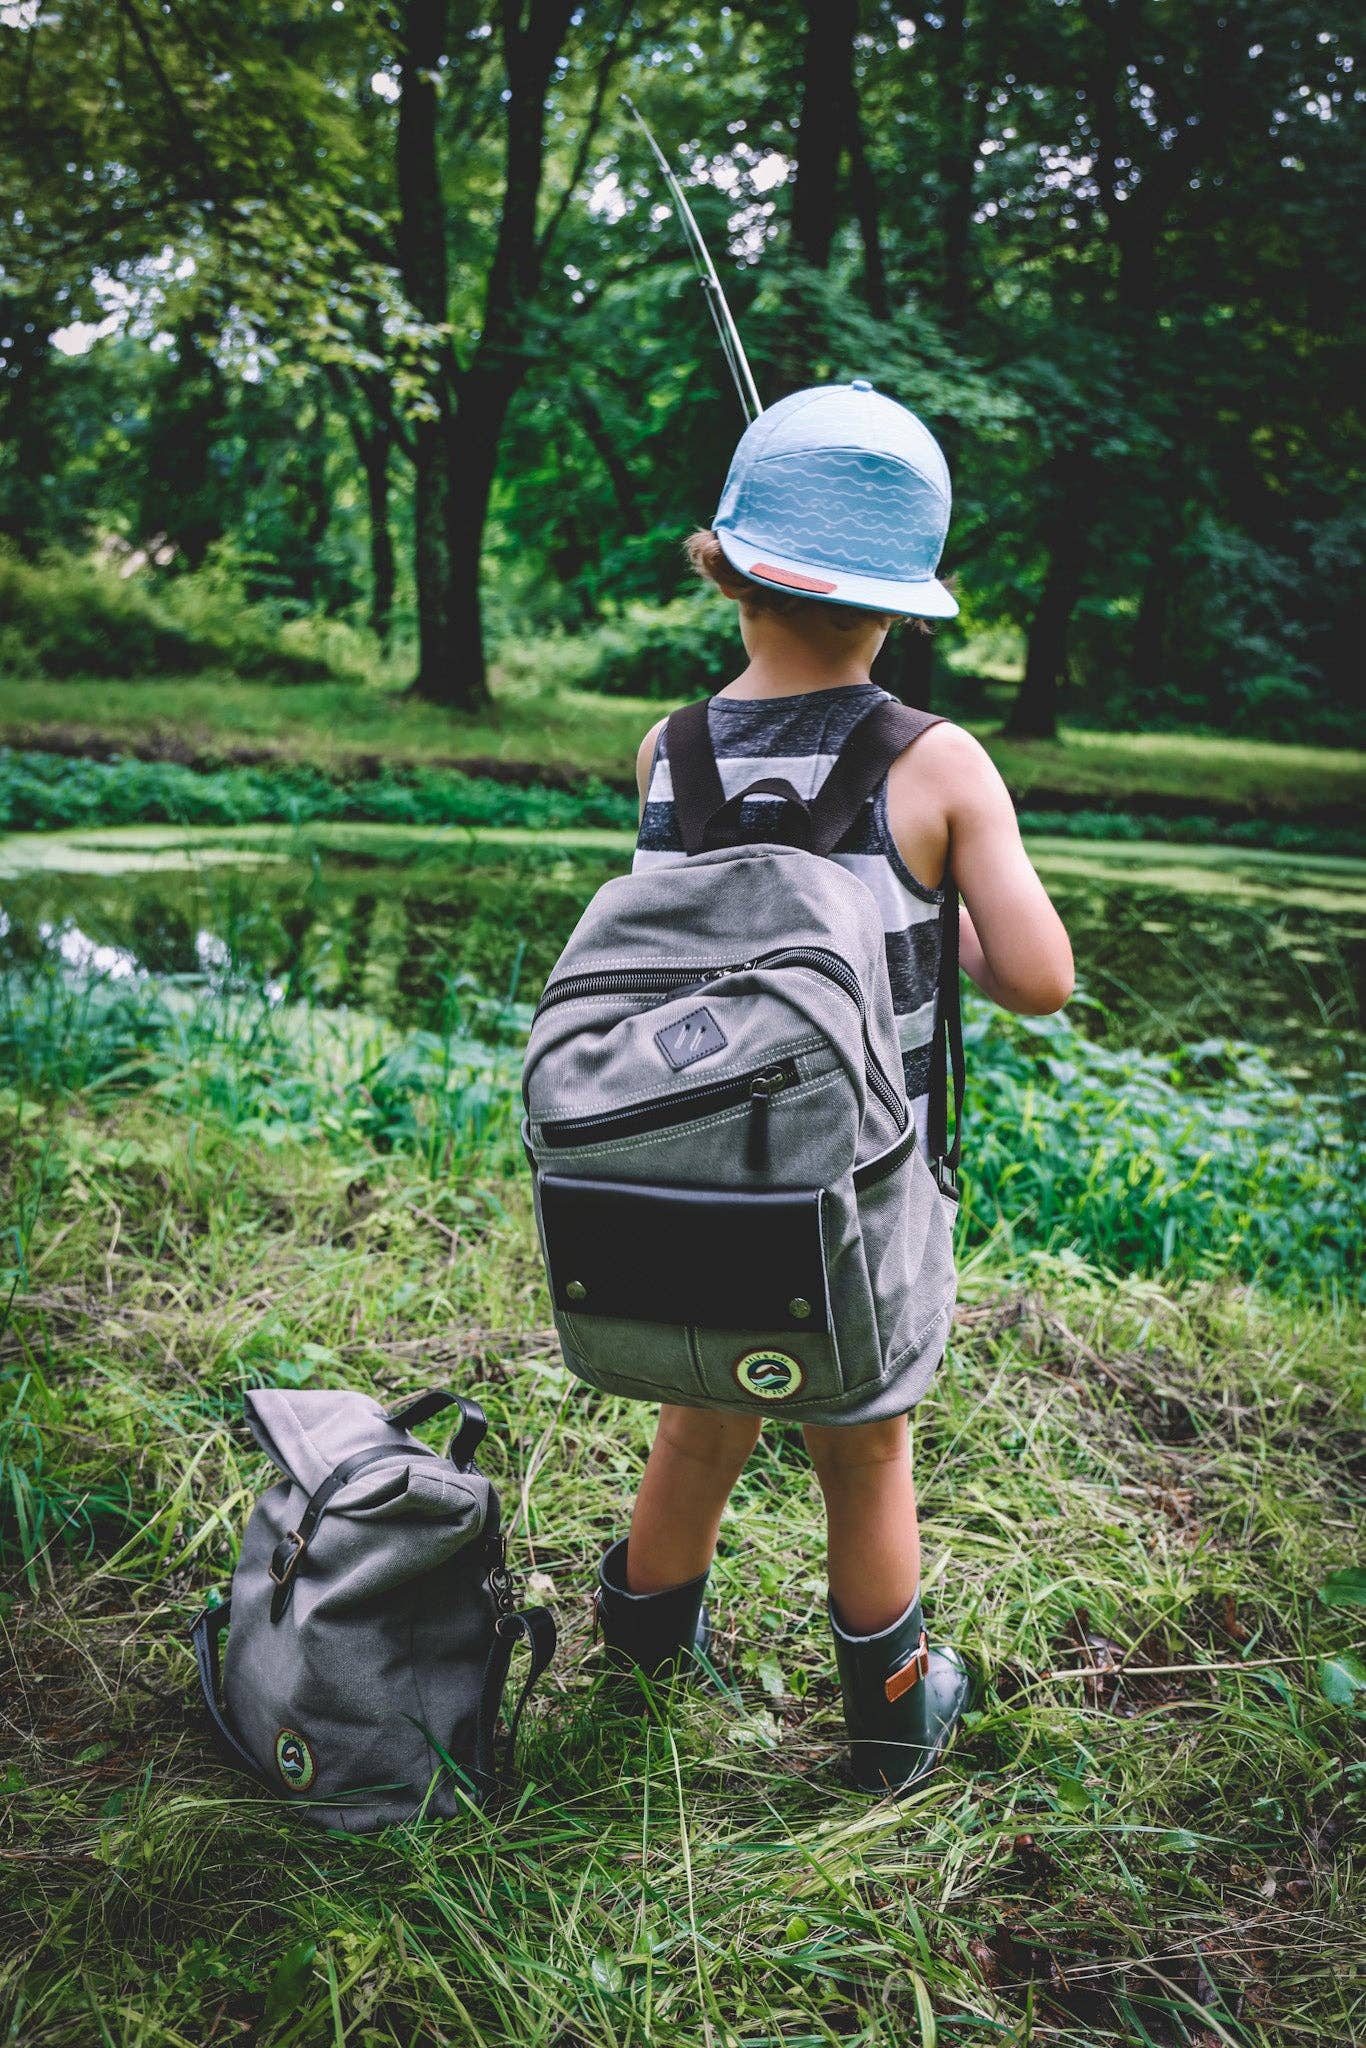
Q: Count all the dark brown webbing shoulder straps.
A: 2